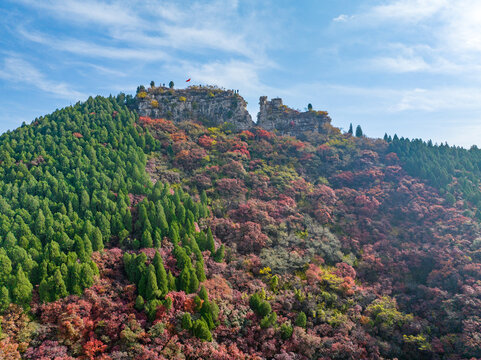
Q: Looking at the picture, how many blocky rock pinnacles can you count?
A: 2